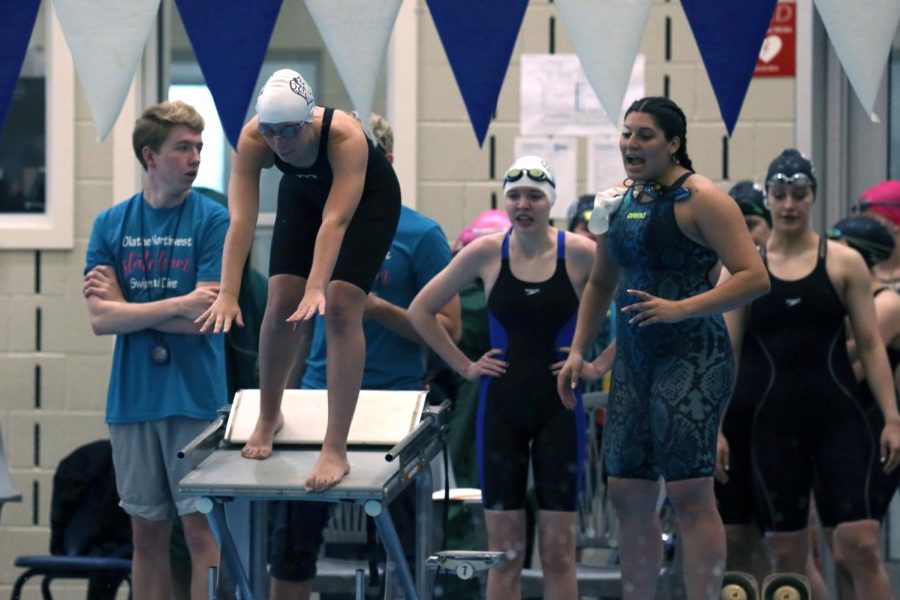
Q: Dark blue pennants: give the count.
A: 4